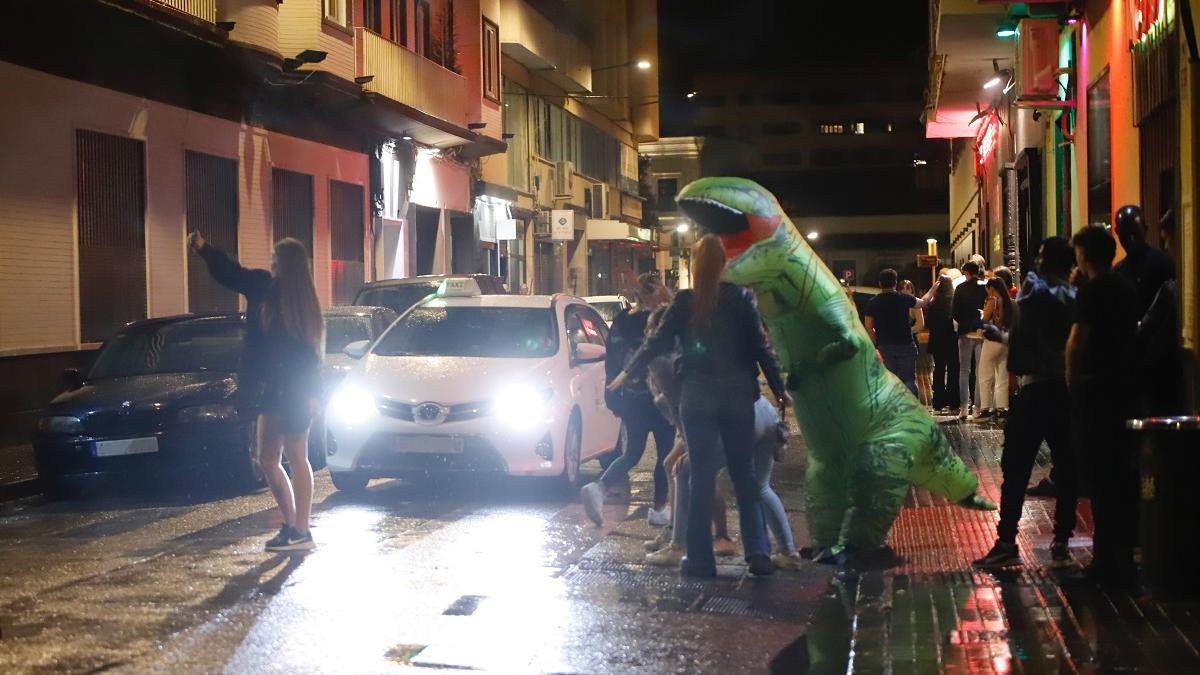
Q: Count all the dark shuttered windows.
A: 4